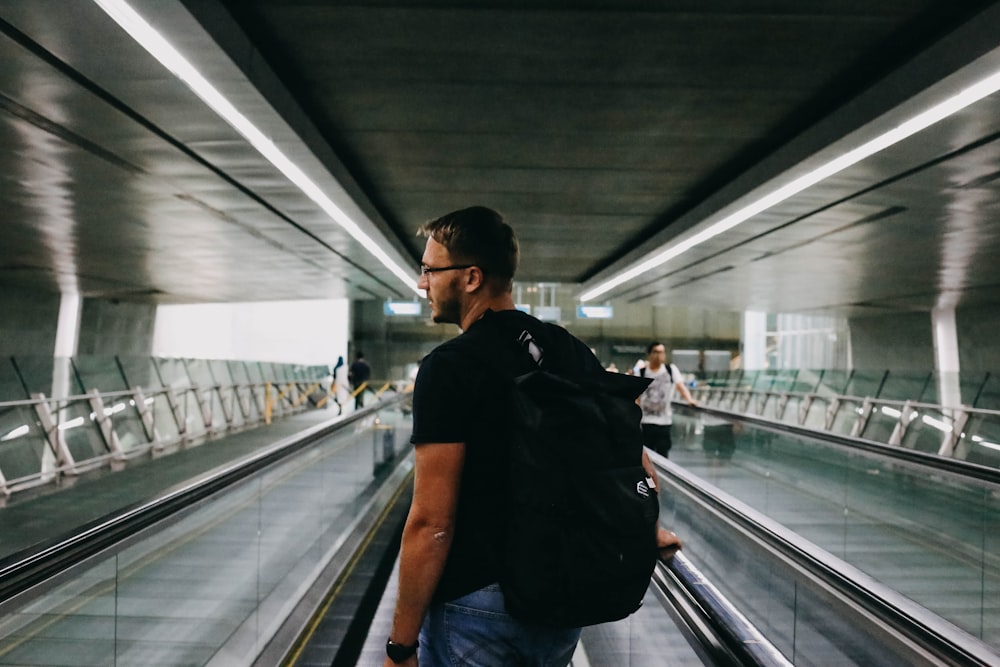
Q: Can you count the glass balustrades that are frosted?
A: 0